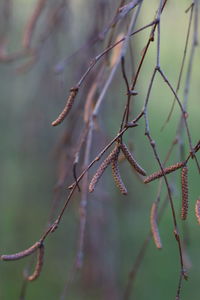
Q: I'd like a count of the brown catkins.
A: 10